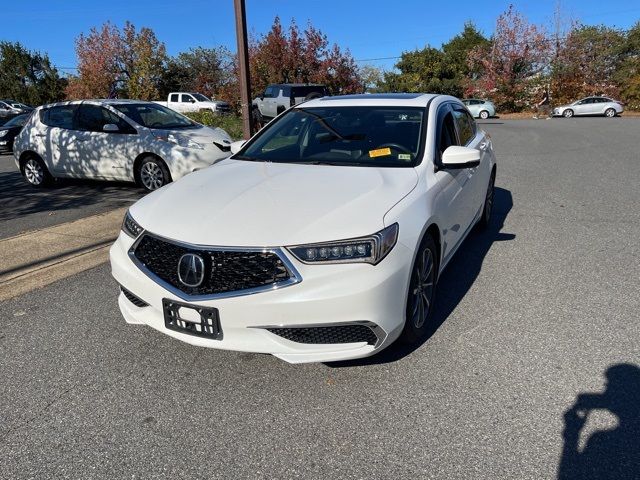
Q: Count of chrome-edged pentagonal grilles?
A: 1